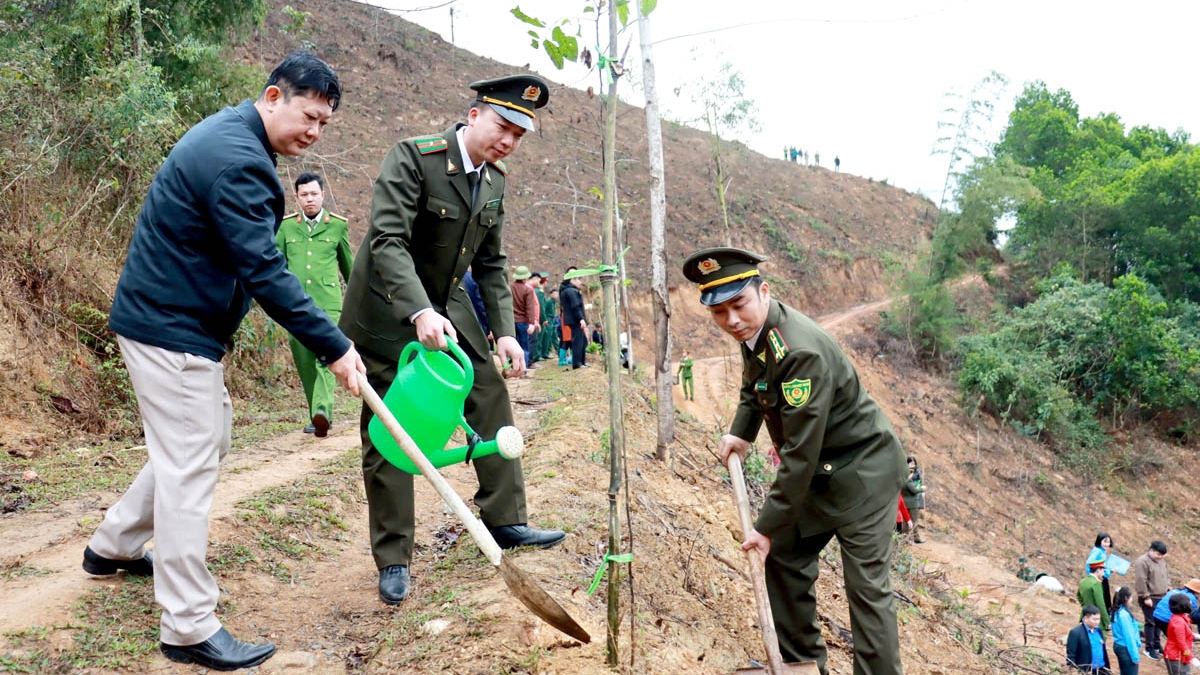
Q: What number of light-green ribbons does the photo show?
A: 3